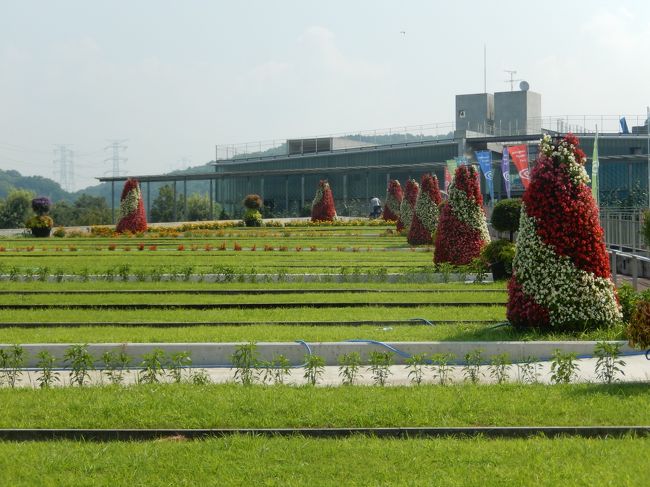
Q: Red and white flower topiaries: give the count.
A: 7